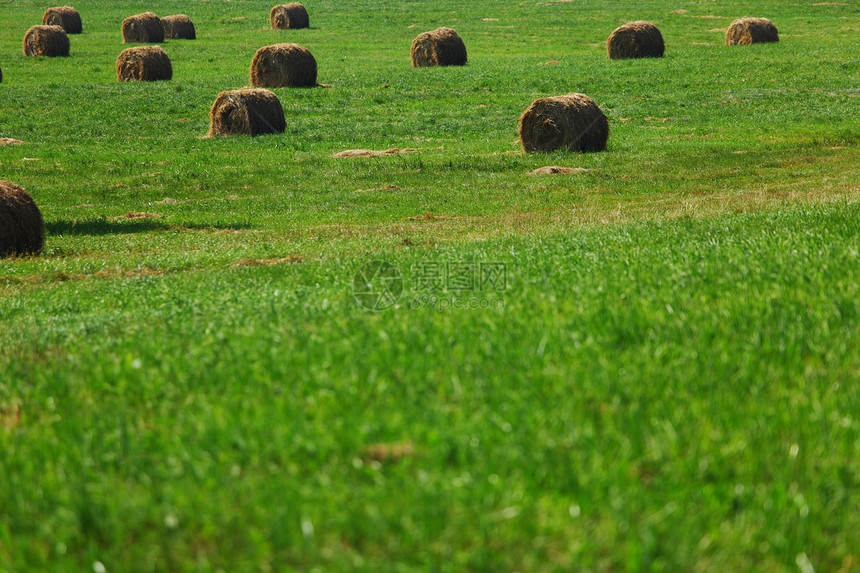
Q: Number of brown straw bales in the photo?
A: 13